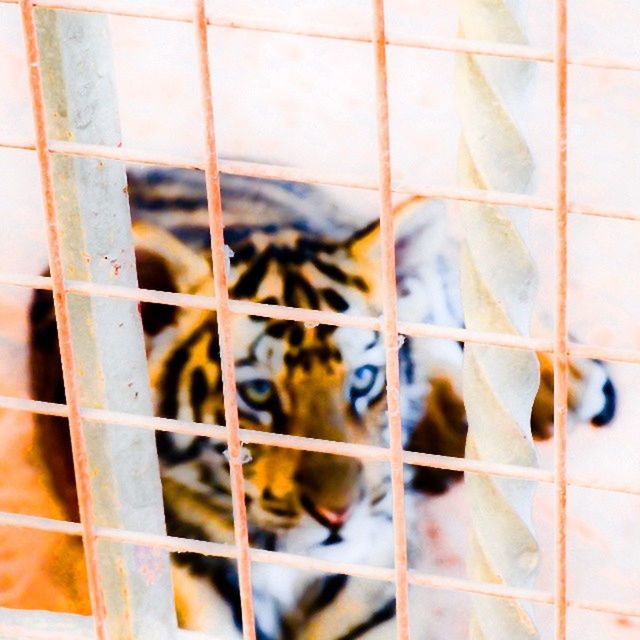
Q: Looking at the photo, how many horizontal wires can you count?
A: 5